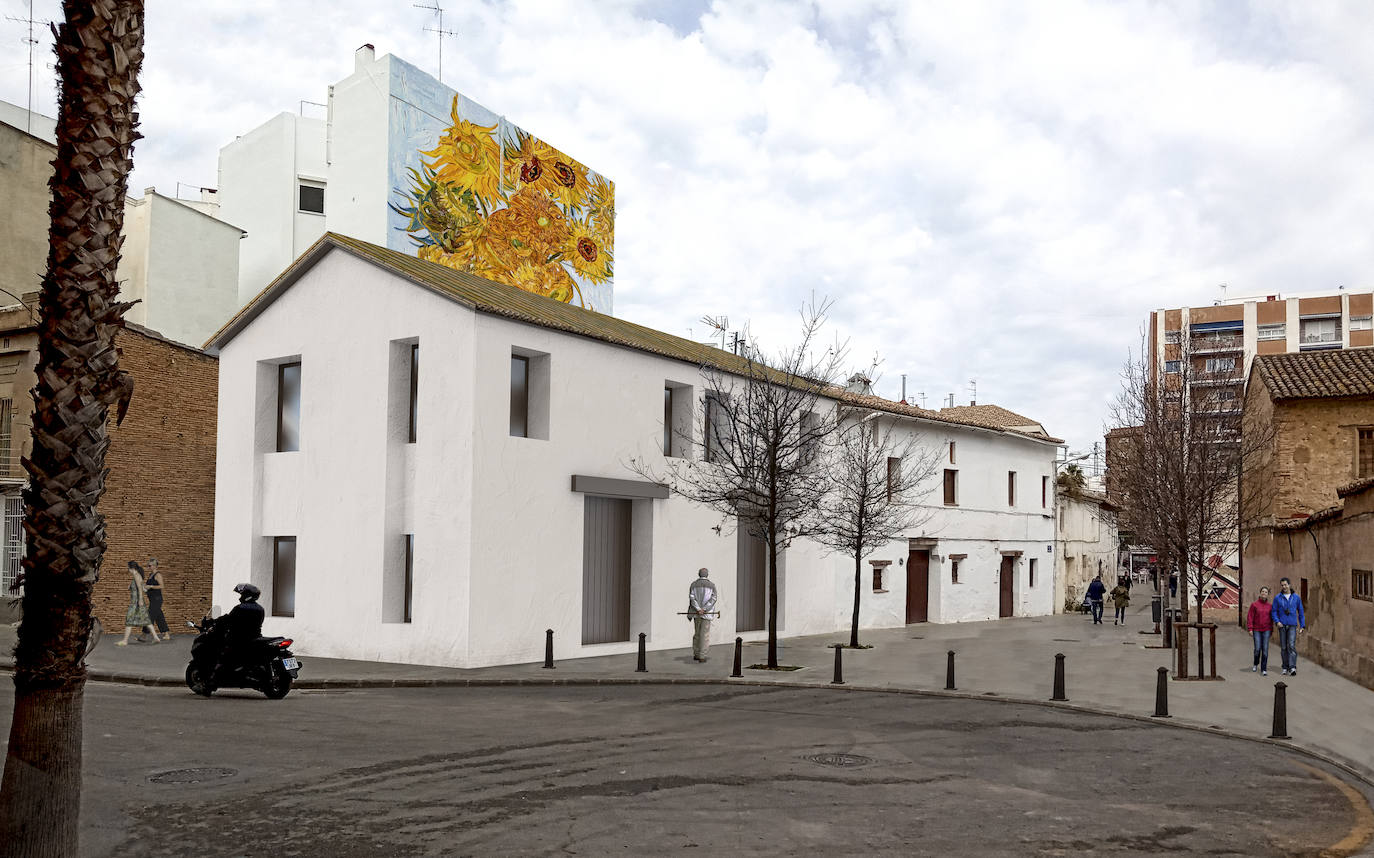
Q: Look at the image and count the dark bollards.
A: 8